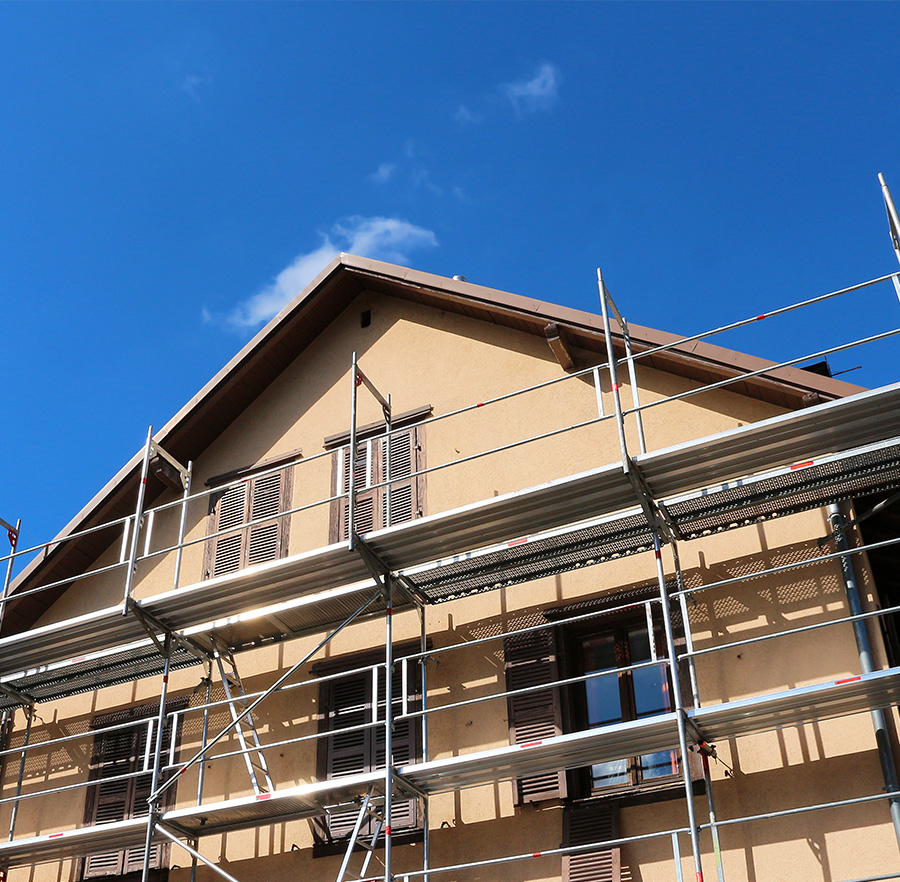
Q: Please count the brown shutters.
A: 10